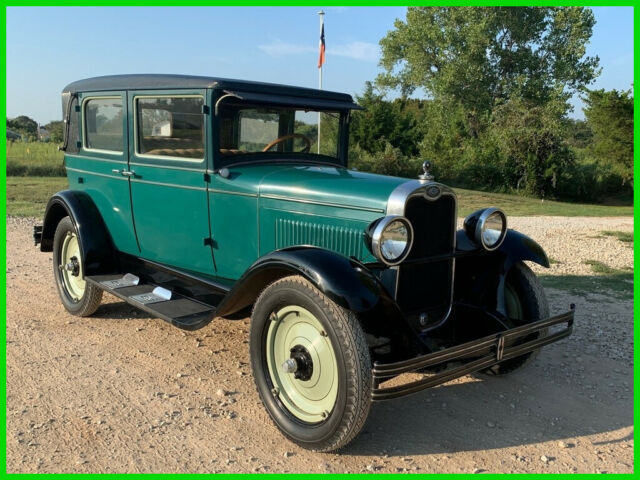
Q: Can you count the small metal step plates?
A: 2